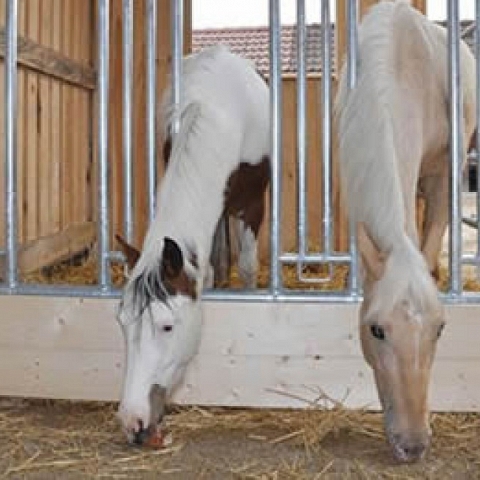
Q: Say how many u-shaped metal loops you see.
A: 1